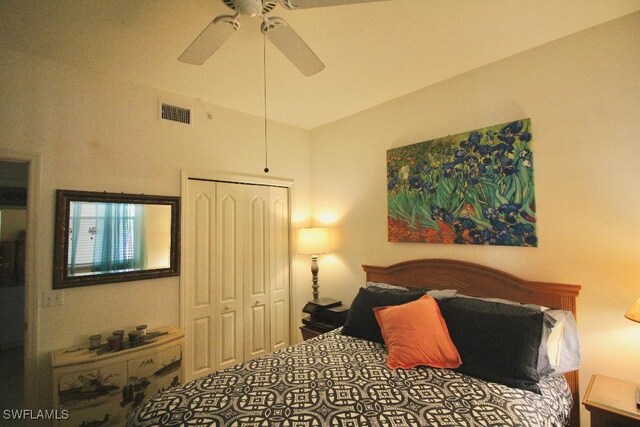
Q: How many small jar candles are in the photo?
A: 5